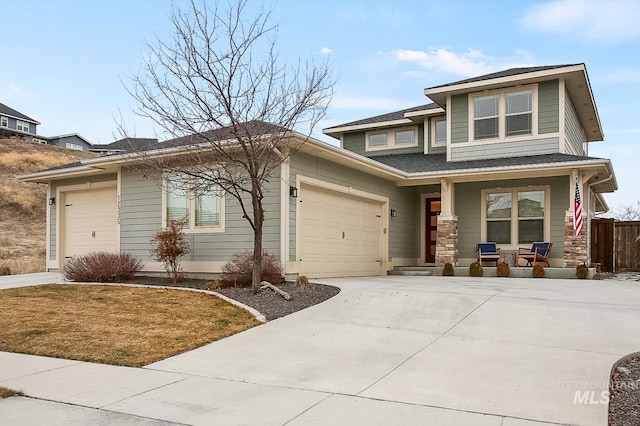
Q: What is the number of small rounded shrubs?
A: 5